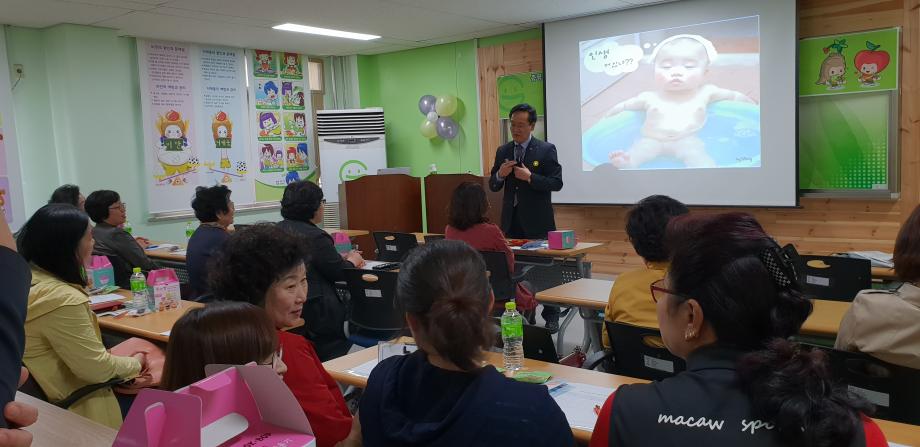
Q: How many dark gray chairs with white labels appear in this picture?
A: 5